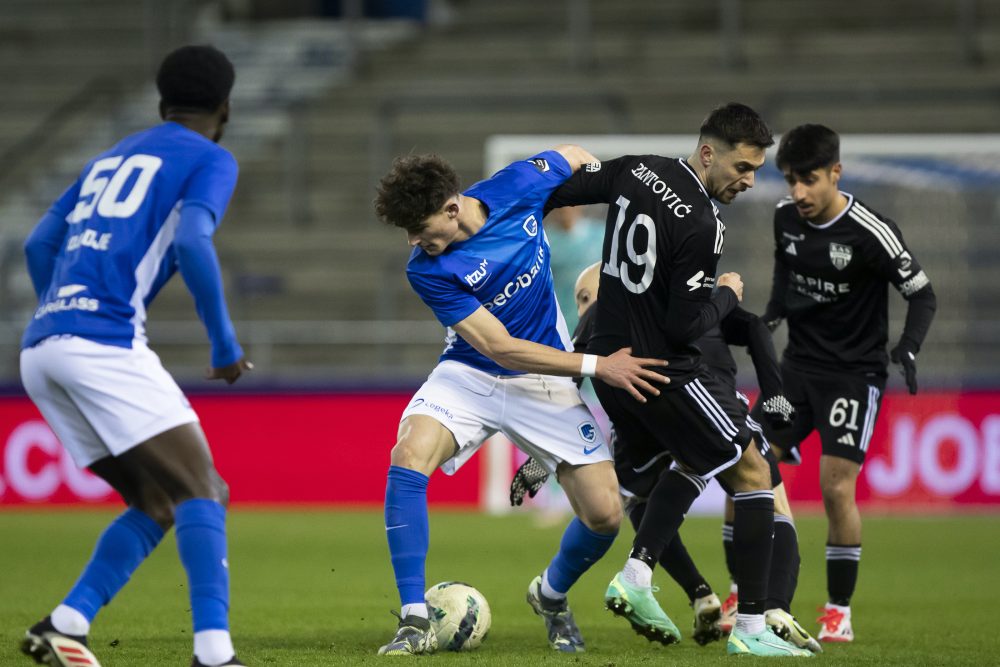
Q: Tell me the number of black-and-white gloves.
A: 2